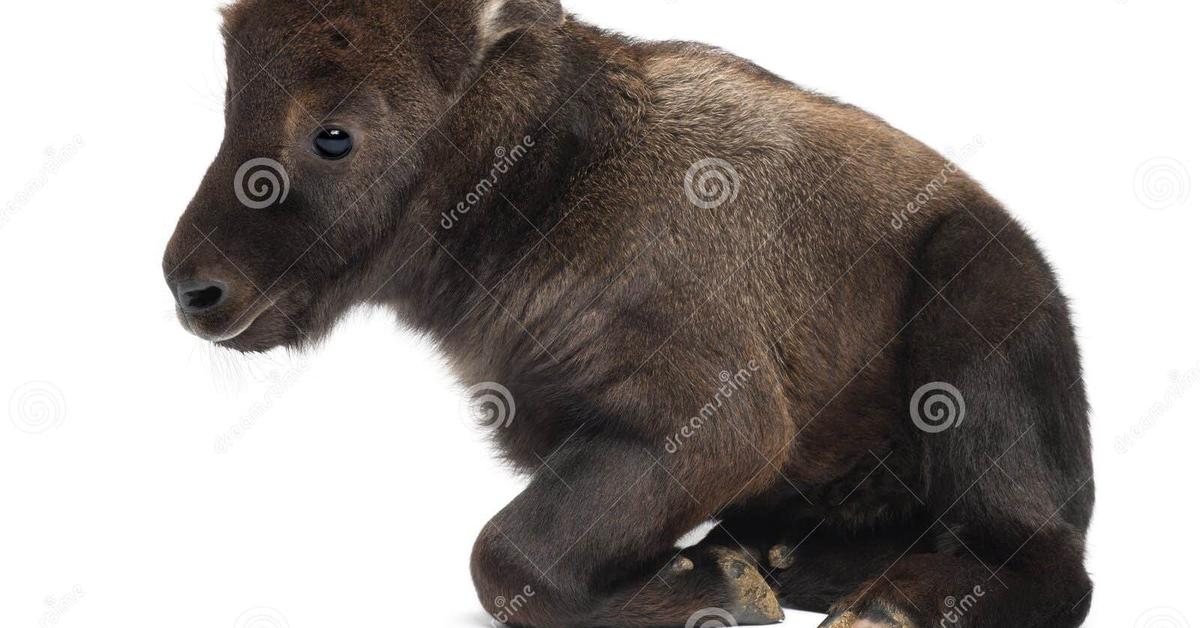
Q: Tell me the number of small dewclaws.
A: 2